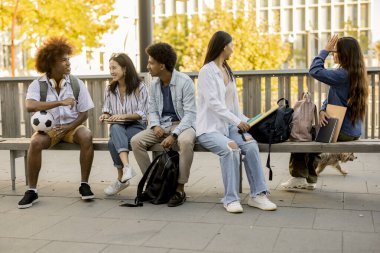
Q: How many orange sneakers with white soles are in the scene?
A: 0